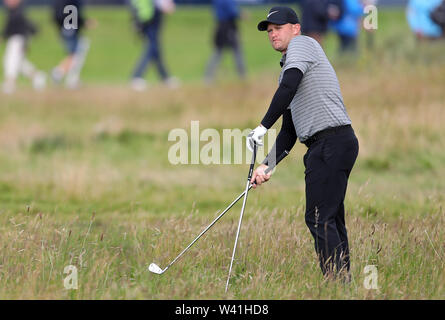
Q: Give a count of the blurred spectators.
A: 7